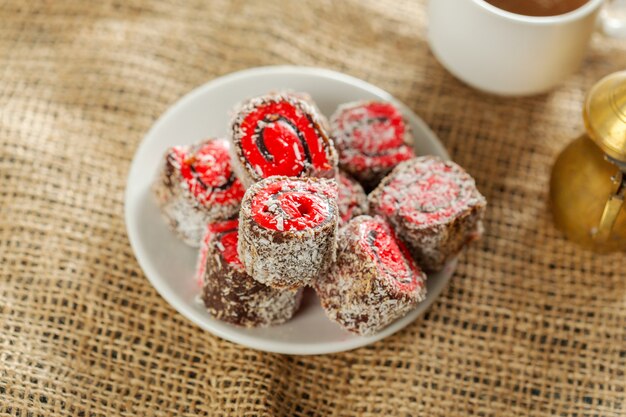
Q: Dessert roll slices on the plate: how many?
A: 8